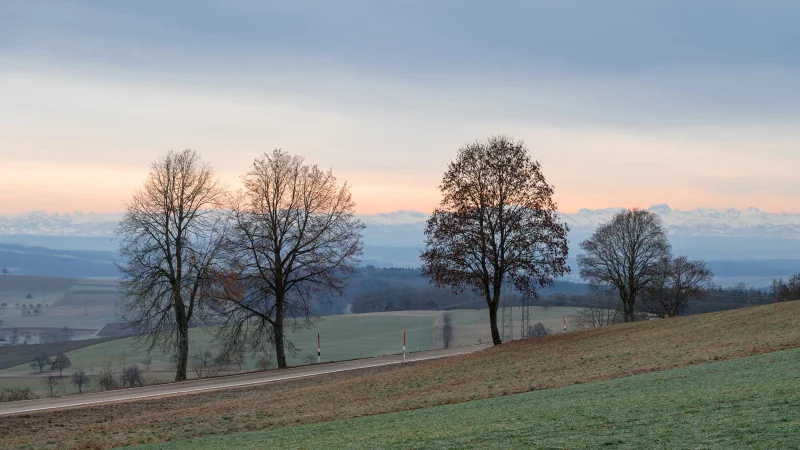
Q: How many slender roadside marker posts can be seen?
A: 3